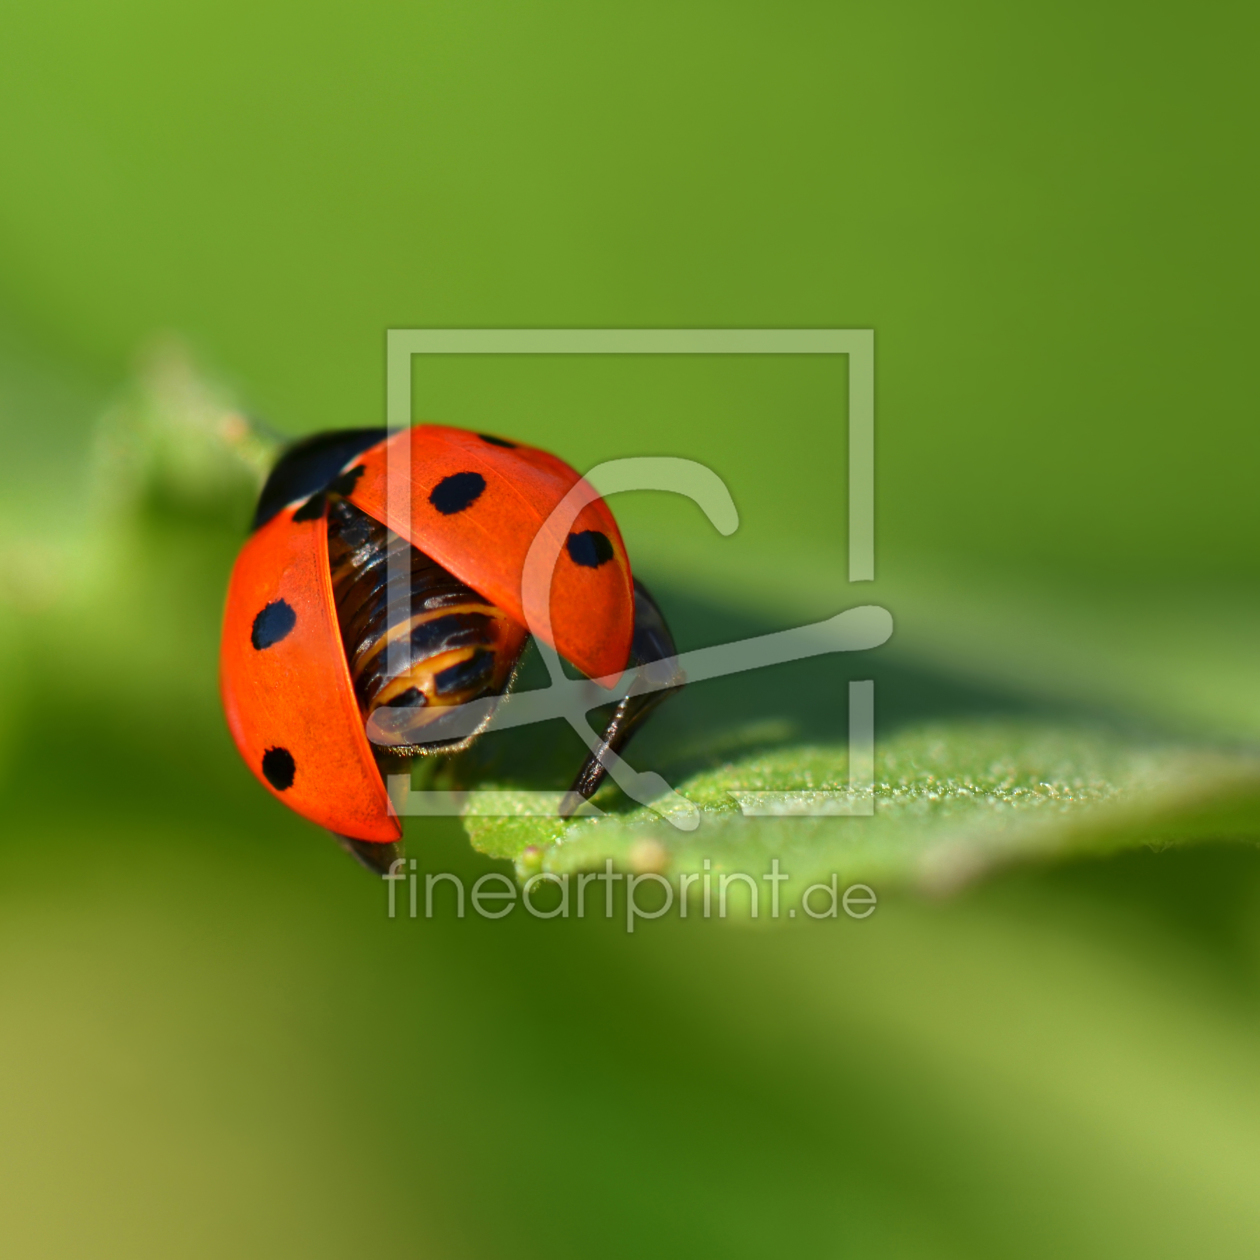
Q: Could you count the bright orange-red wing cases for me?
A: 2